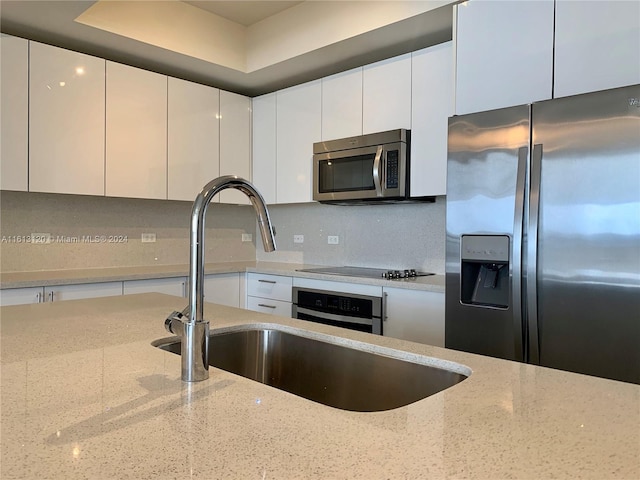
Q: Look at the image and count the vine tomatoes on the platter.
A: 0